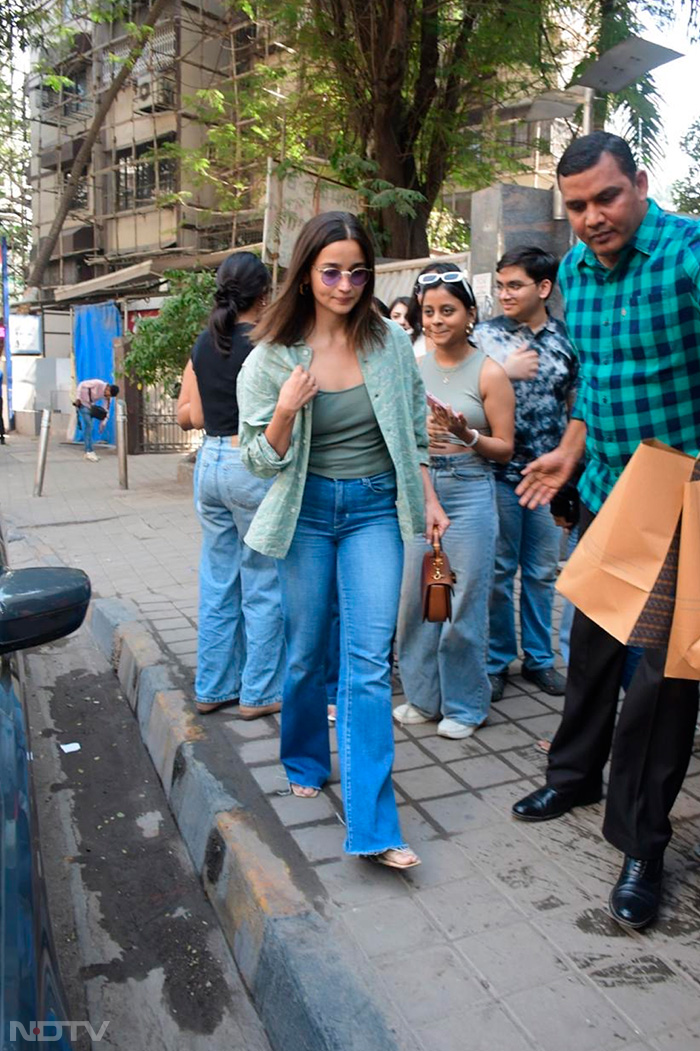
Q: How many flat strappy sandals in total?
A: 2